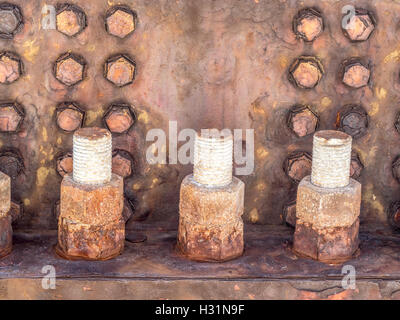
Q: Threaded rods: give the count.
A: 3